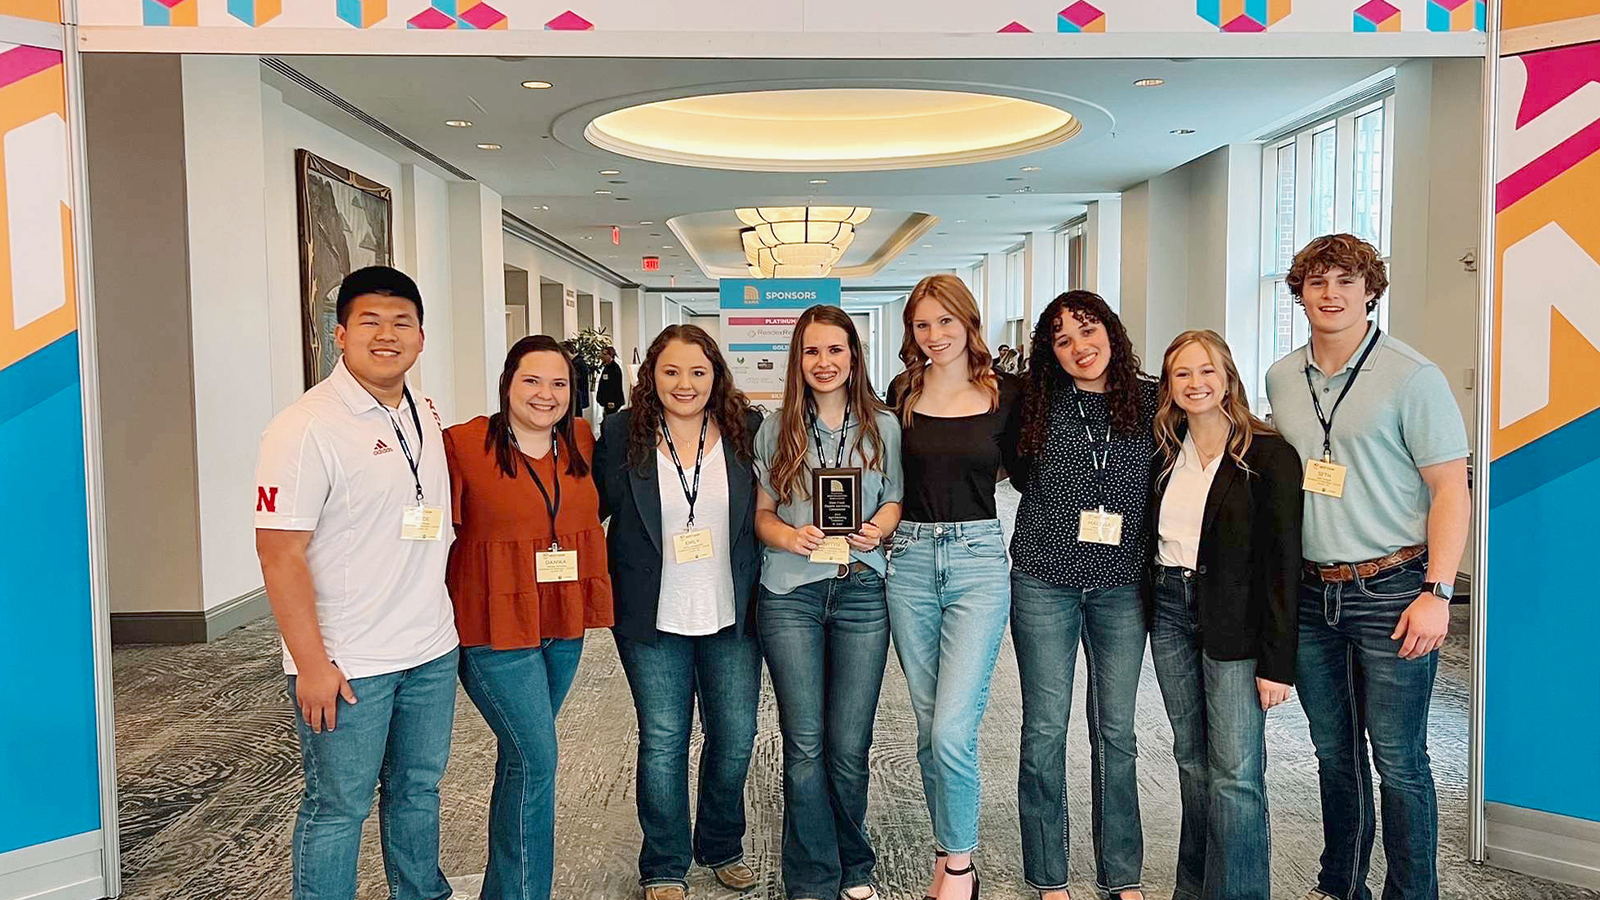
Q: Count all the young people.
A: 8